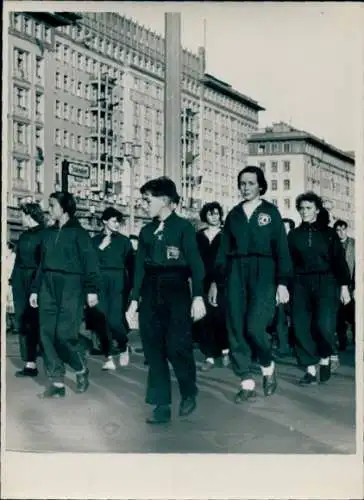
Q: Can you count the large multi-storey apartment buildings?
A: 2